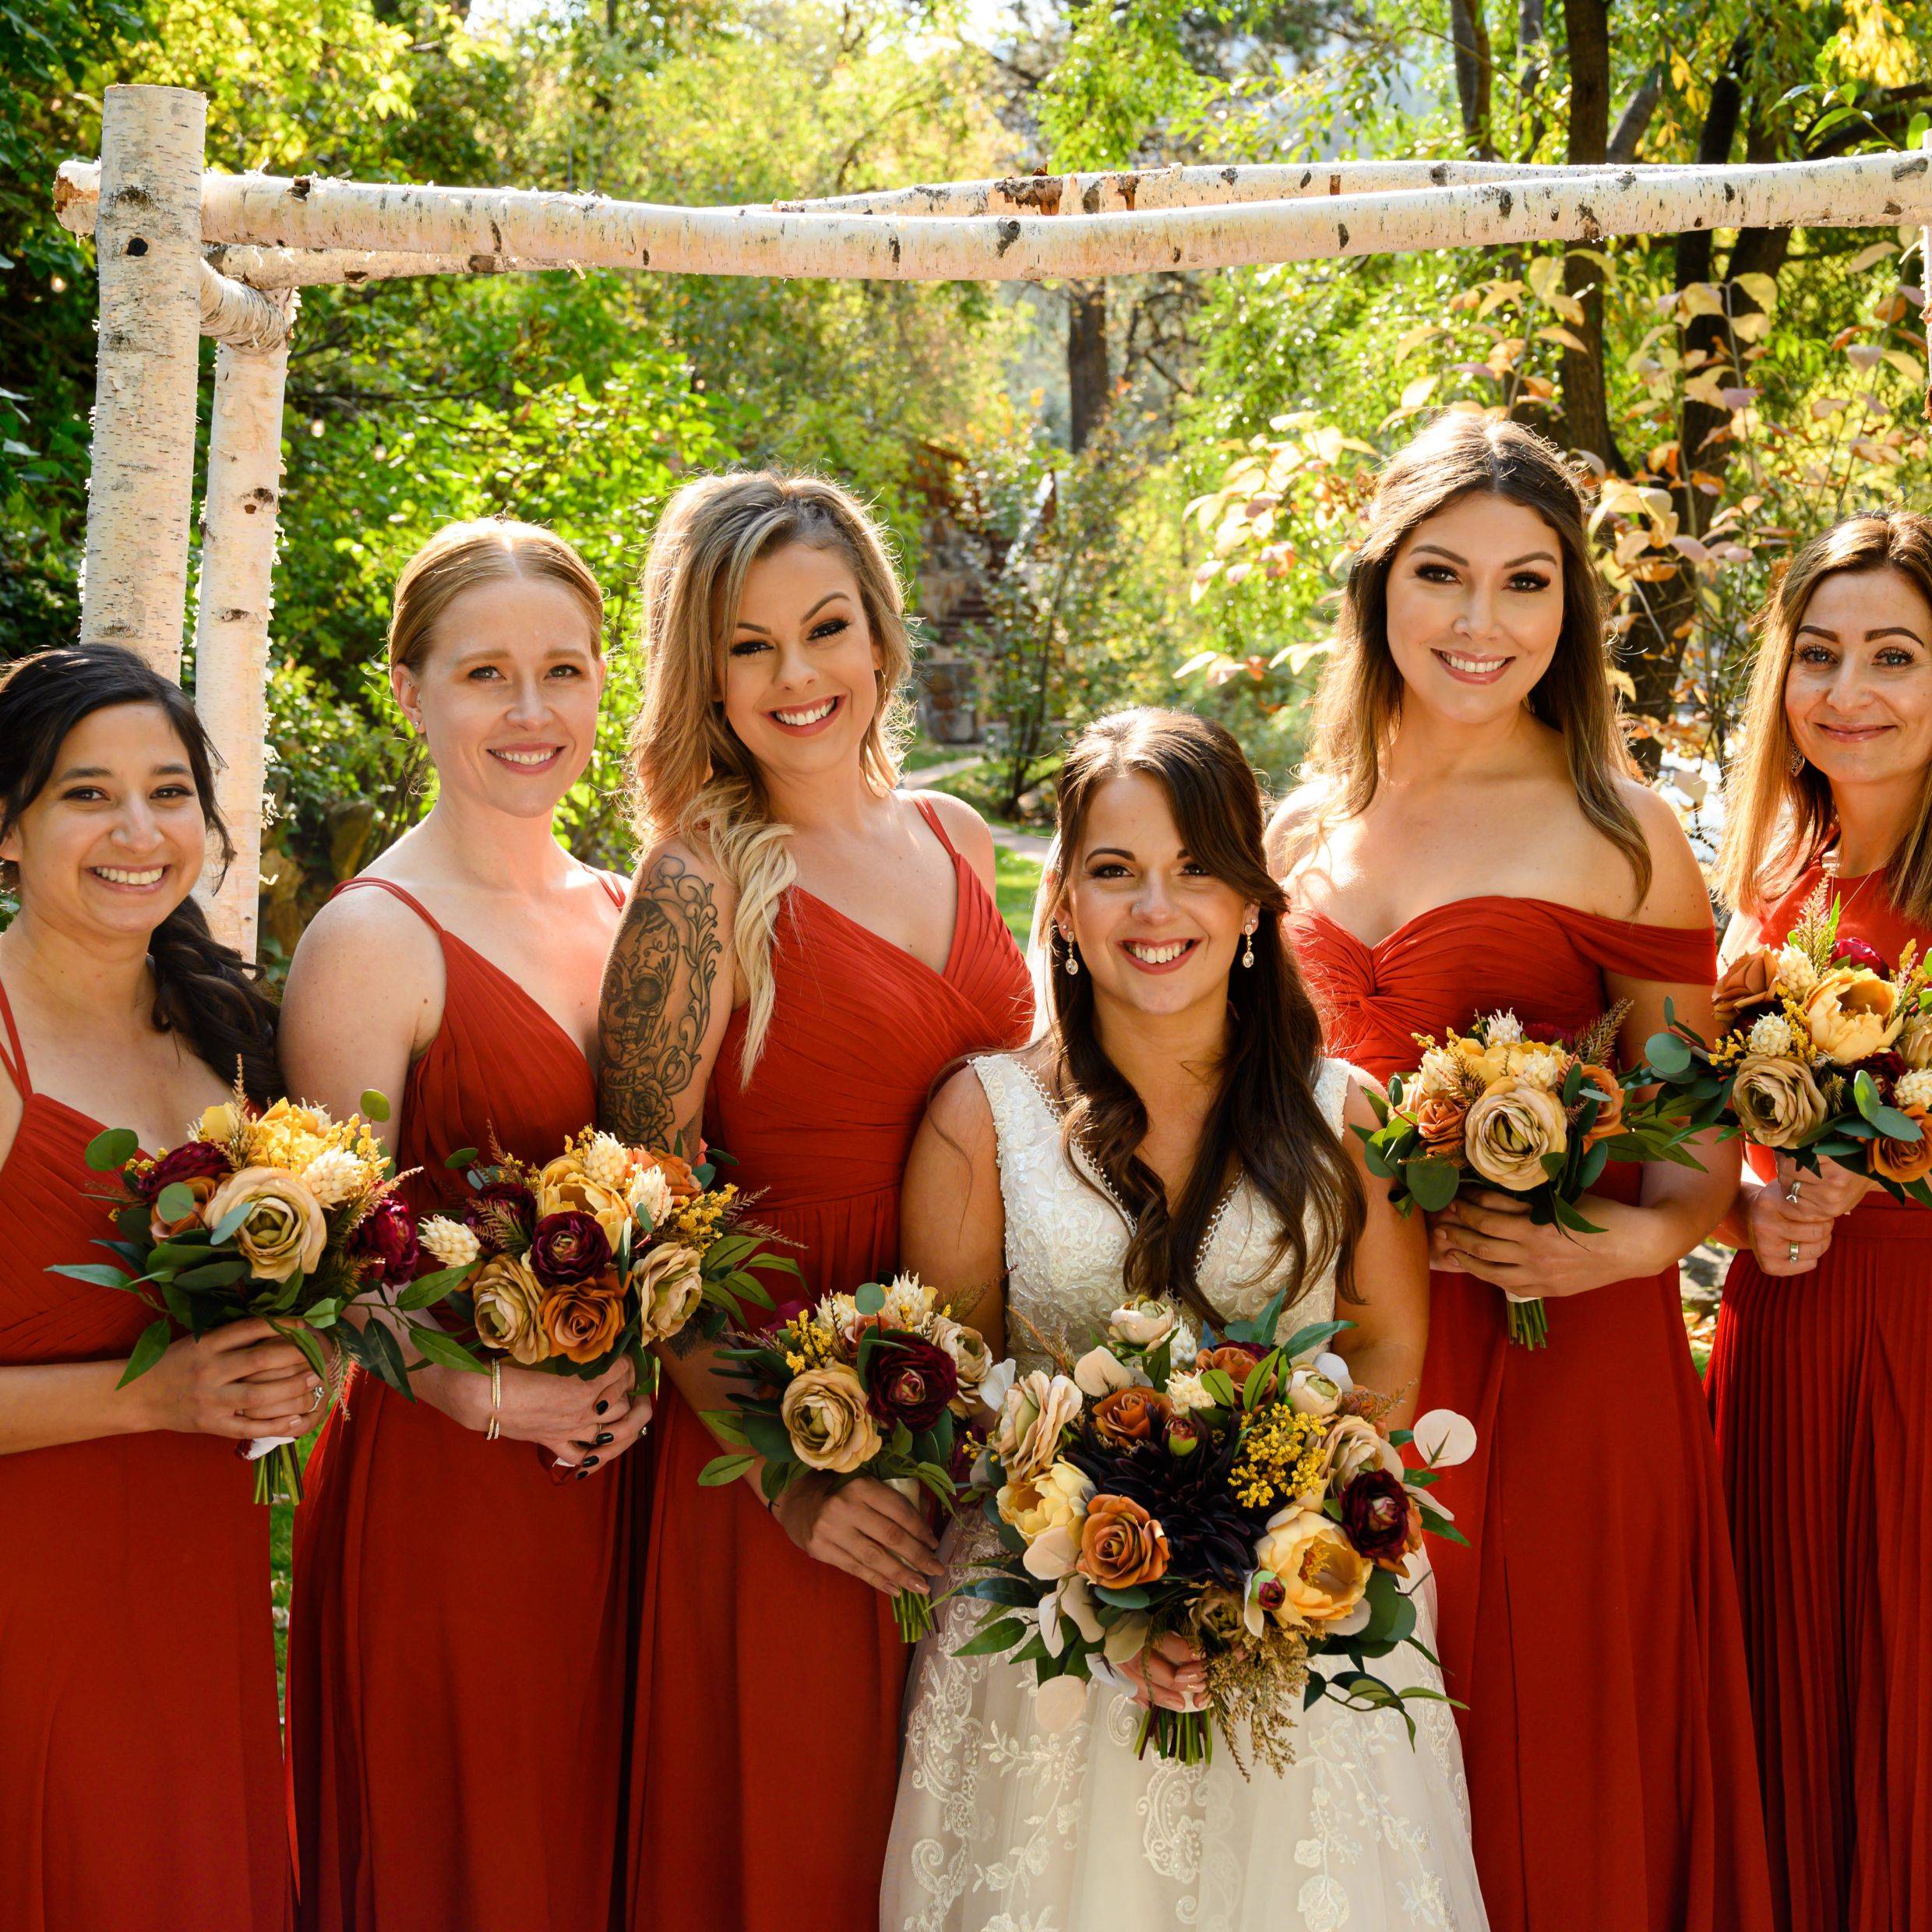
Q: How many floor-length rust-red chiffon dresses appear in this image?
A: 5